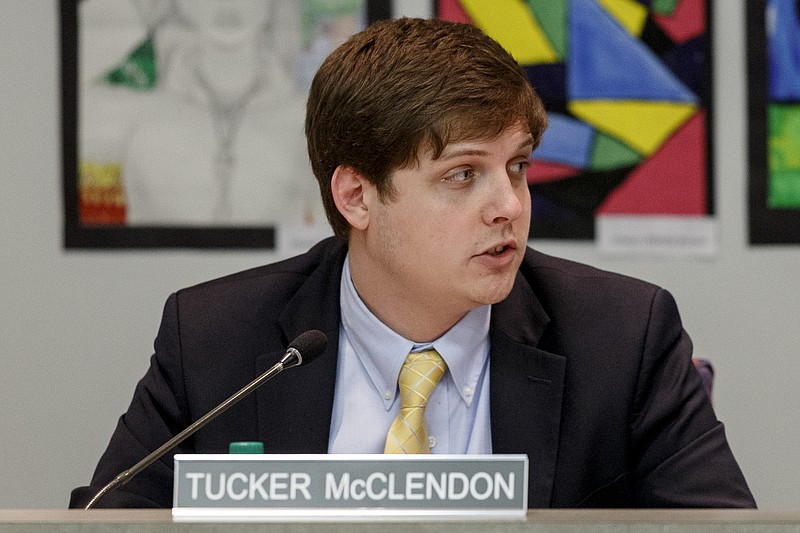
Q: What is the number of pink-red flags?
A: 0